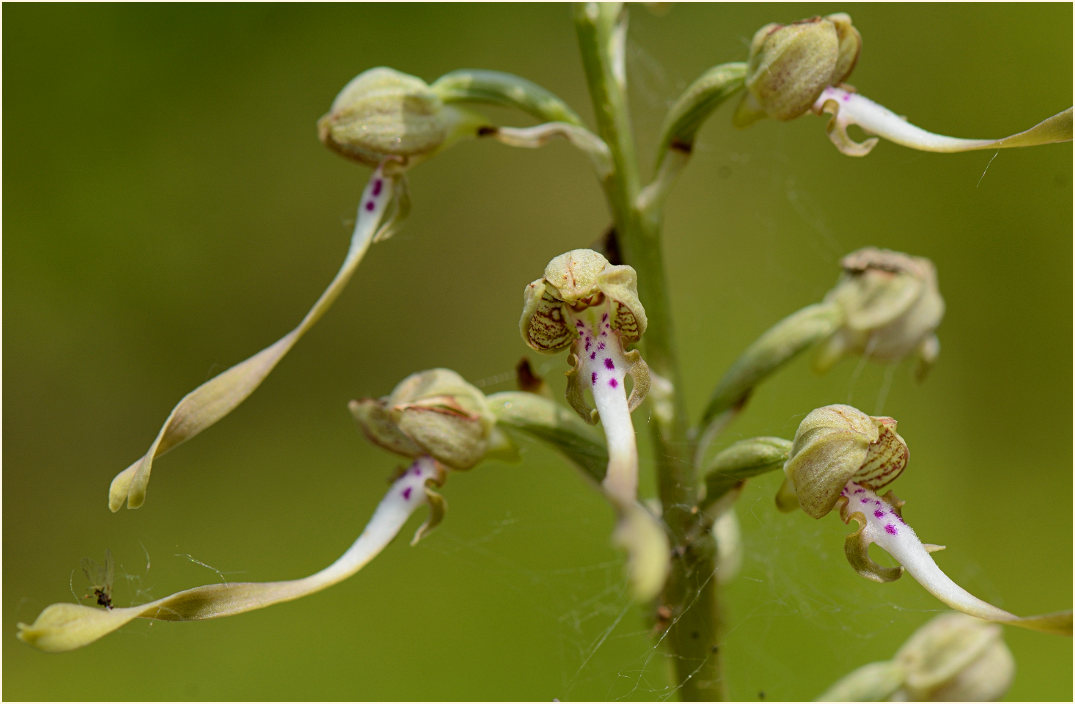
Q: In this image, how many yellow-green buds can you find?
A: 7